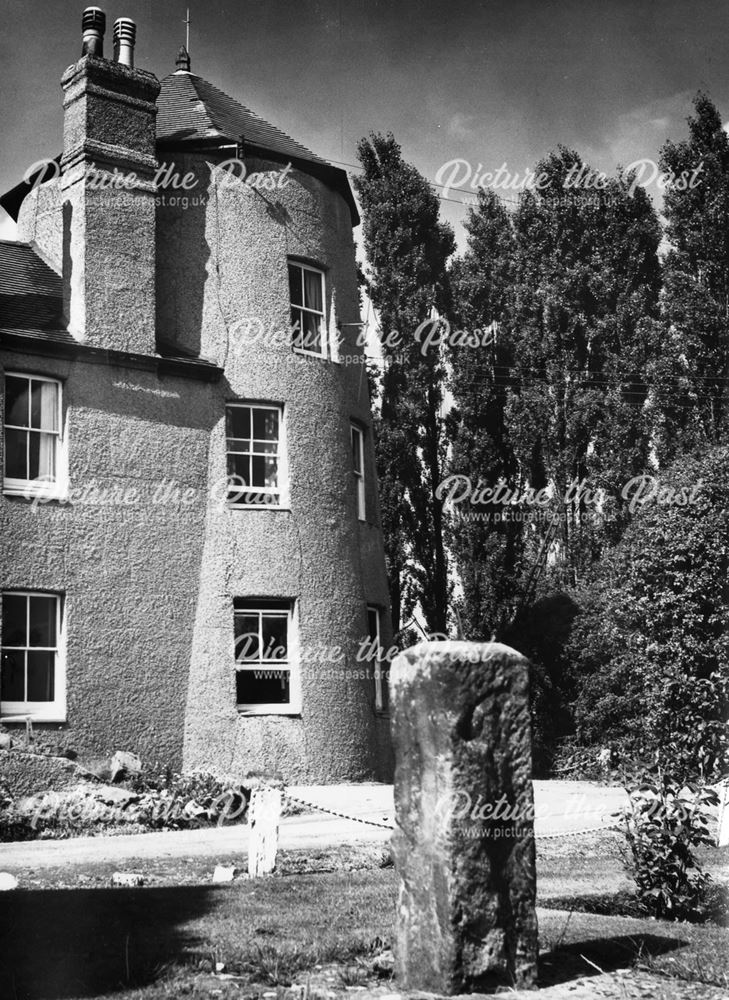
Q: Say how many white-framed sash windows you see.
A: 7